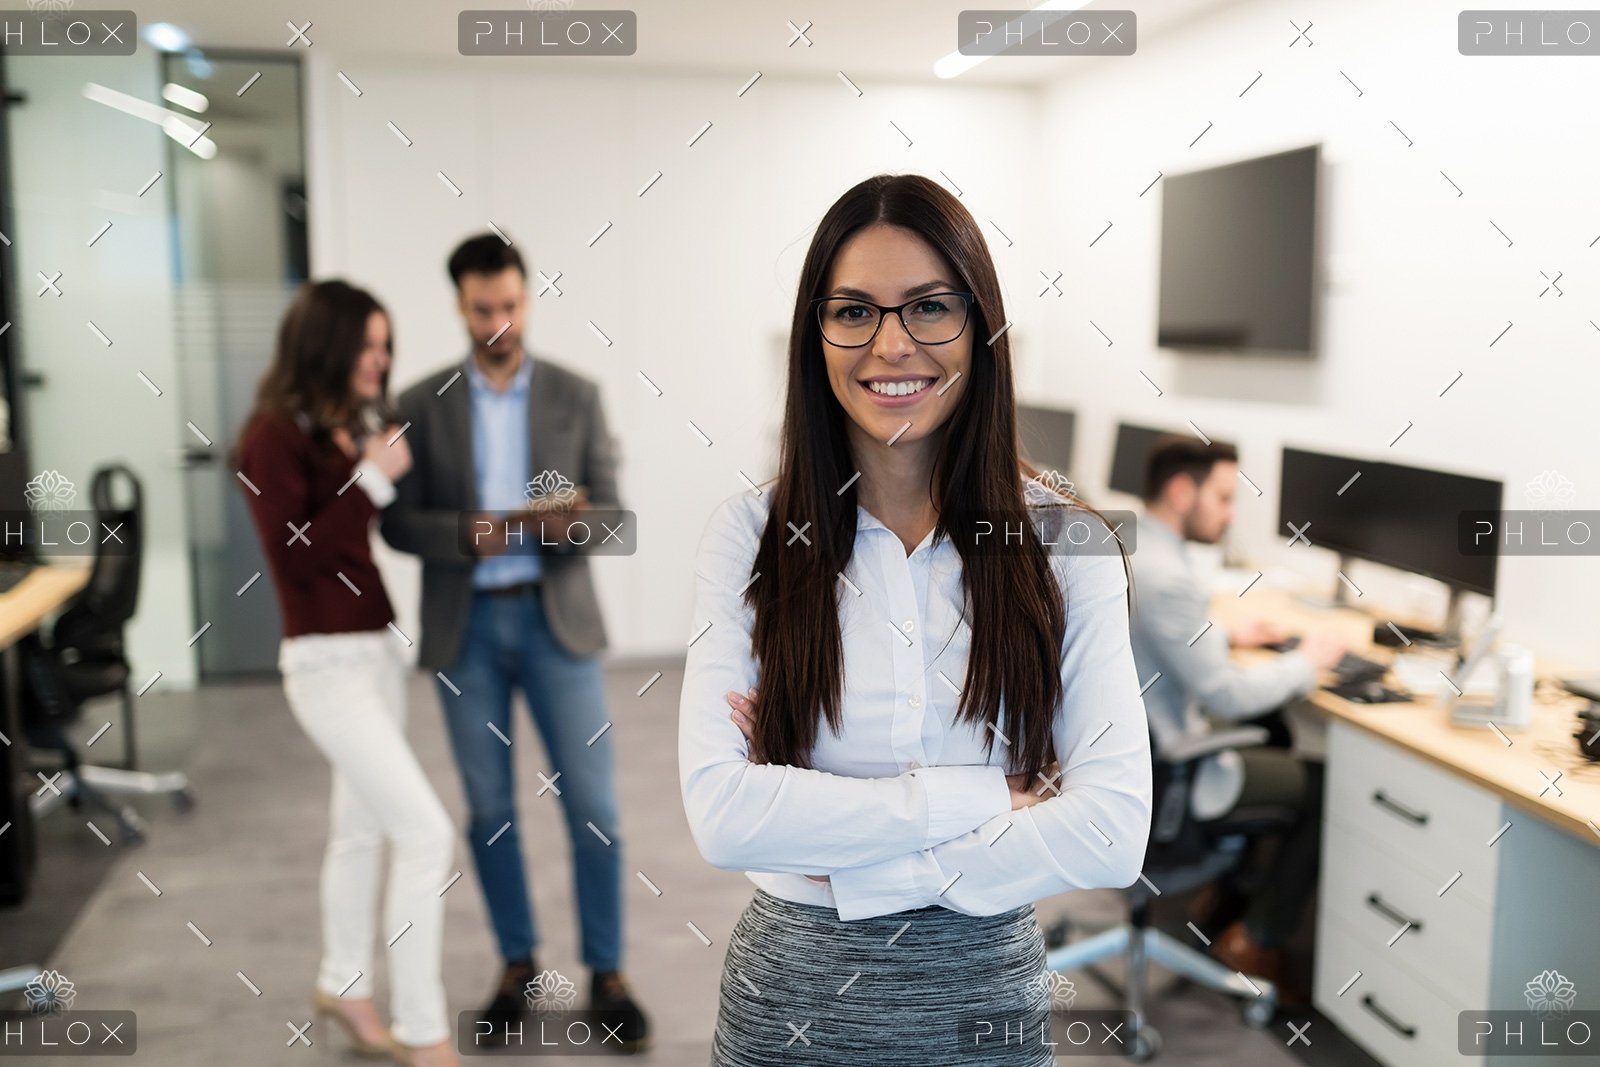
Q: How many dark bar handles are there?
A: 3